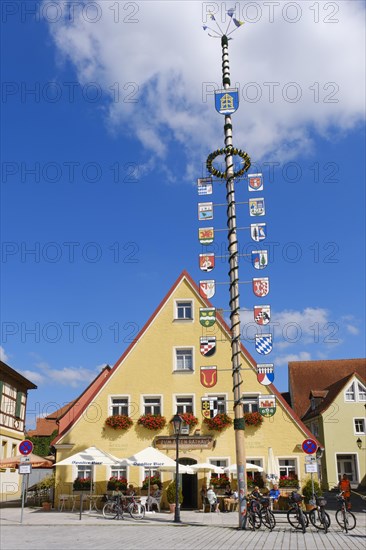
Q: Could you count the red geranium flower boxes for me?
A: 11